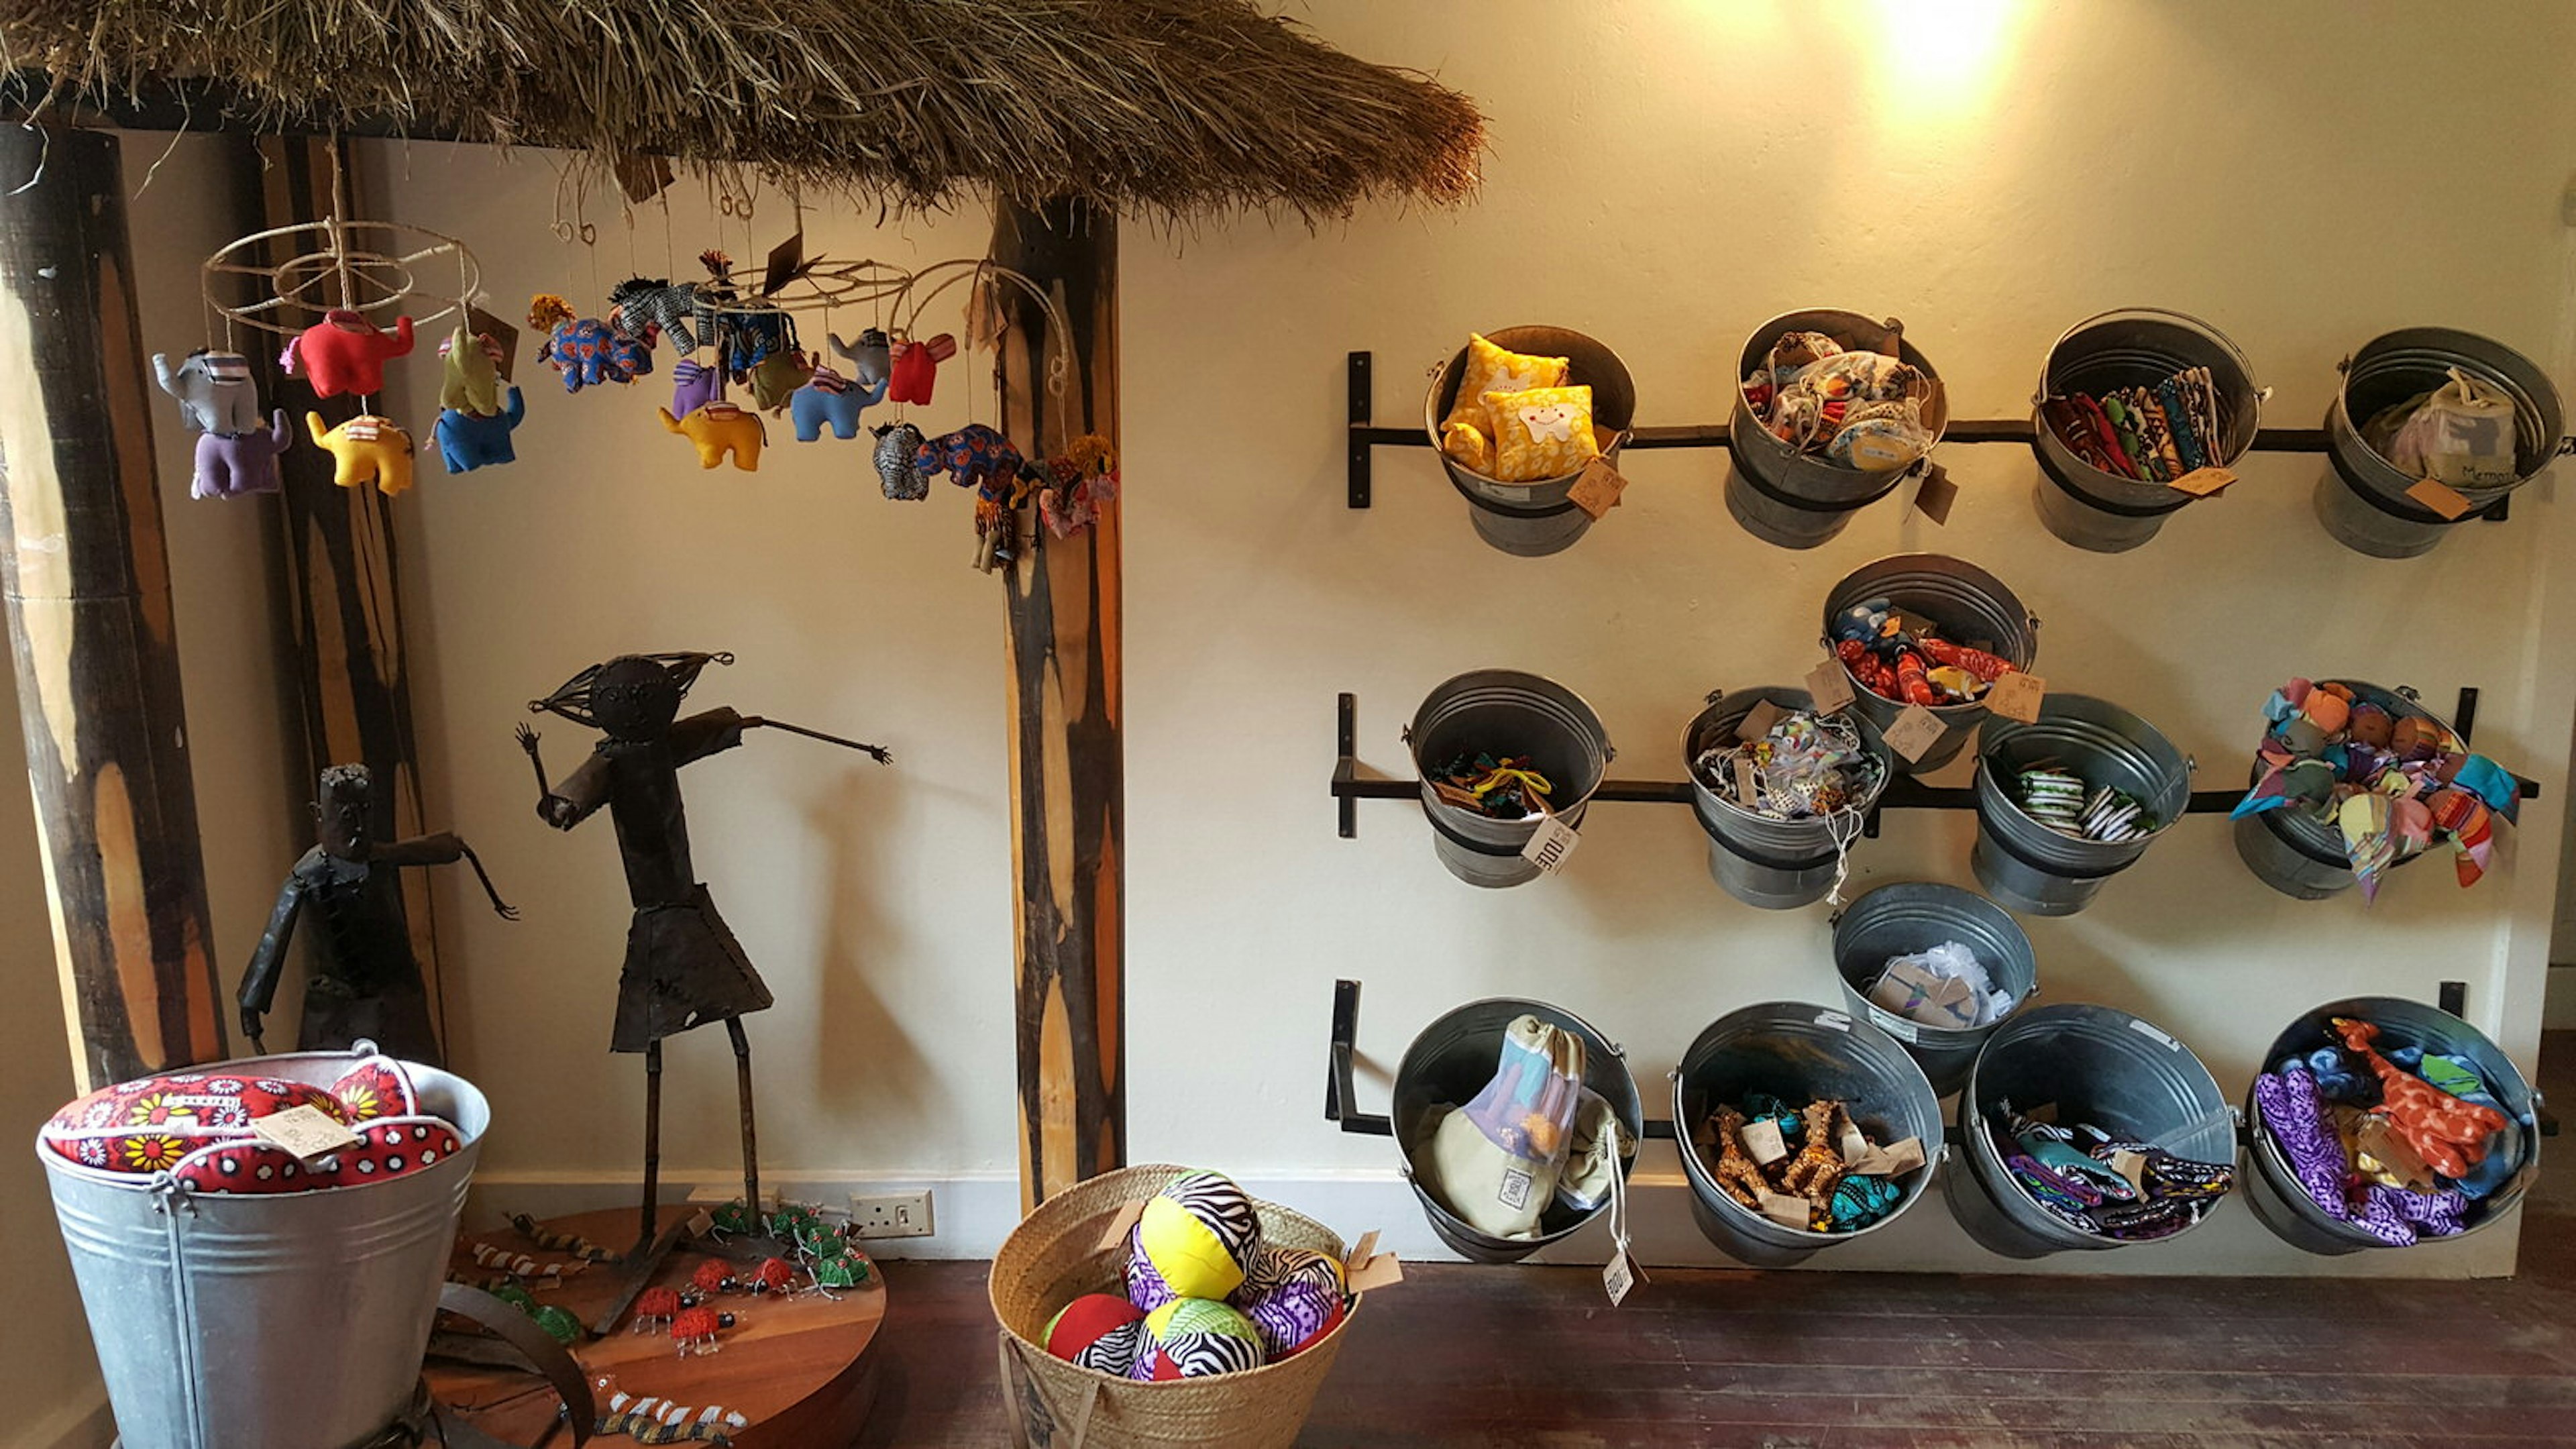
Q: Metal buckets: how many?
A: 15